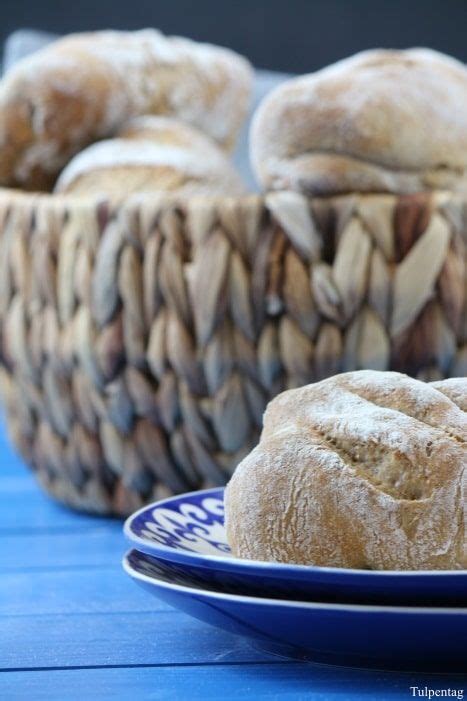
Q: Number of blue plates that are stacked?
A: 2